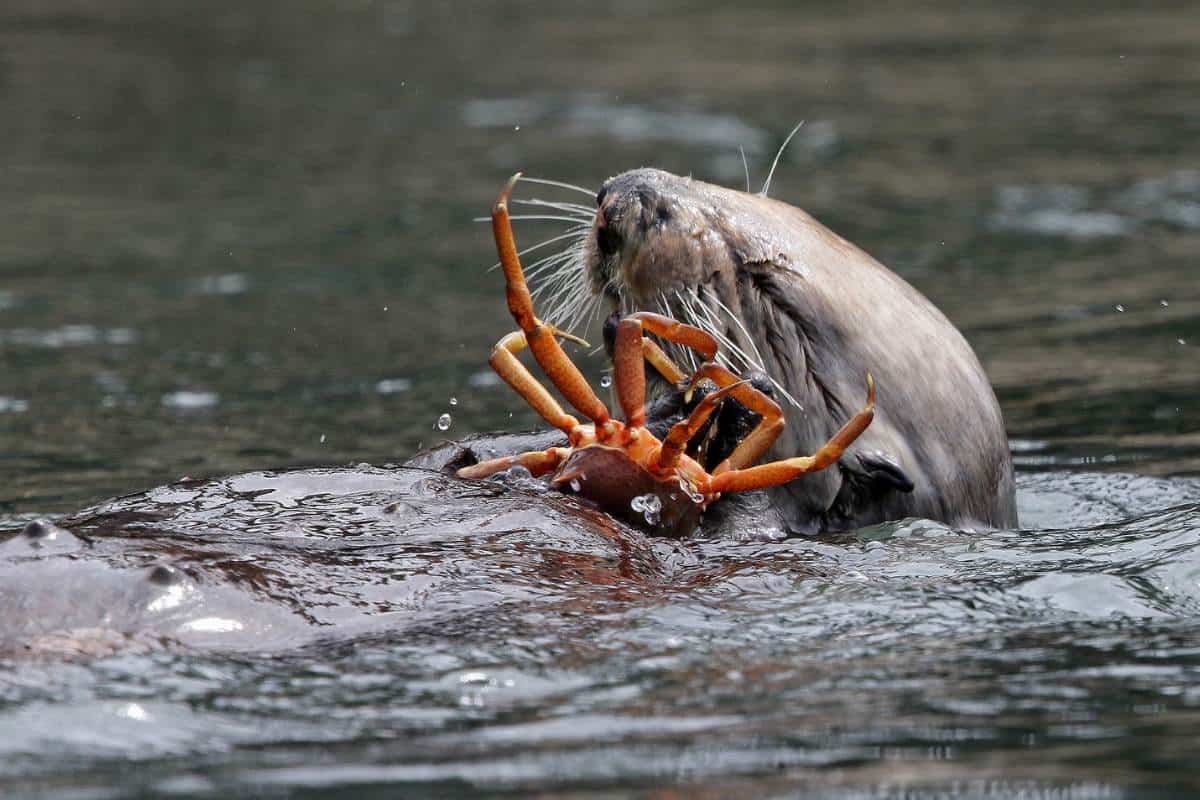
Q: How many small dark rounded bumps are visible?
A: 2